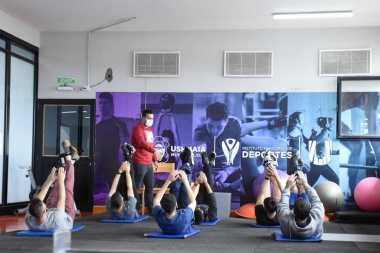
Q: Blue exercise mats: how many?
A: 6